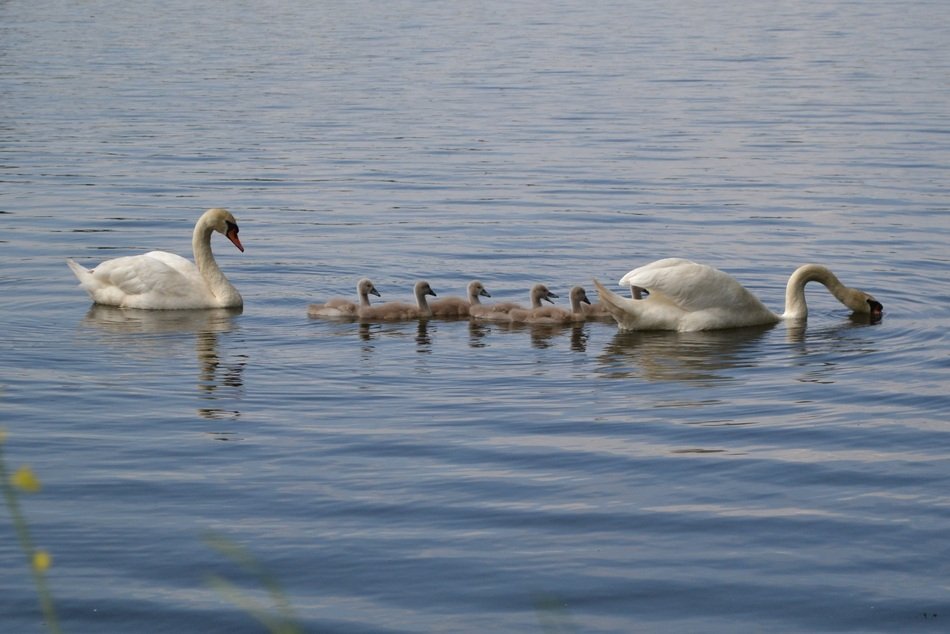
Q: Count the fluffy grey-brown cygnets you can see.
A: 6